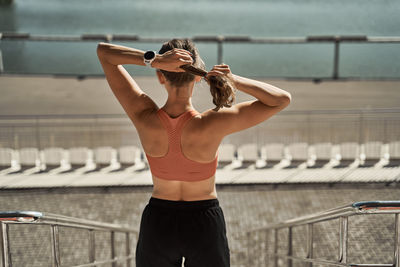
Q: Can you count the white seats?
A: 14